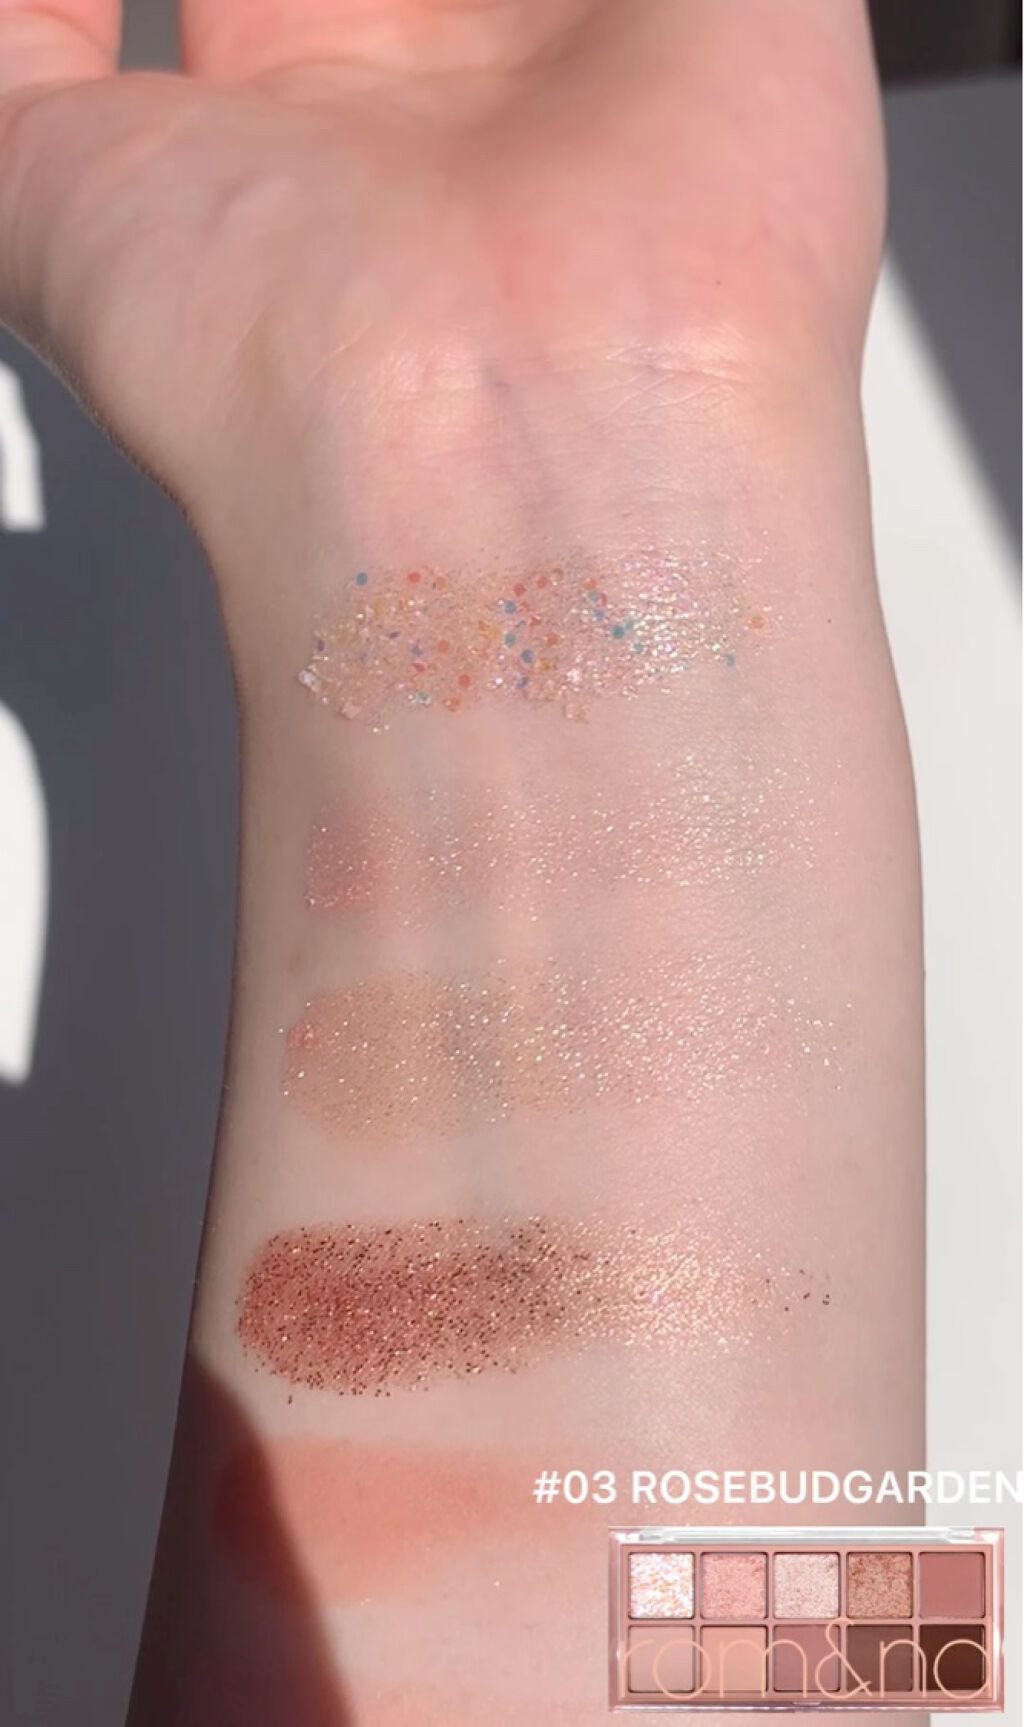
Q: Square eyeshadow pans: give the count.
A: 10